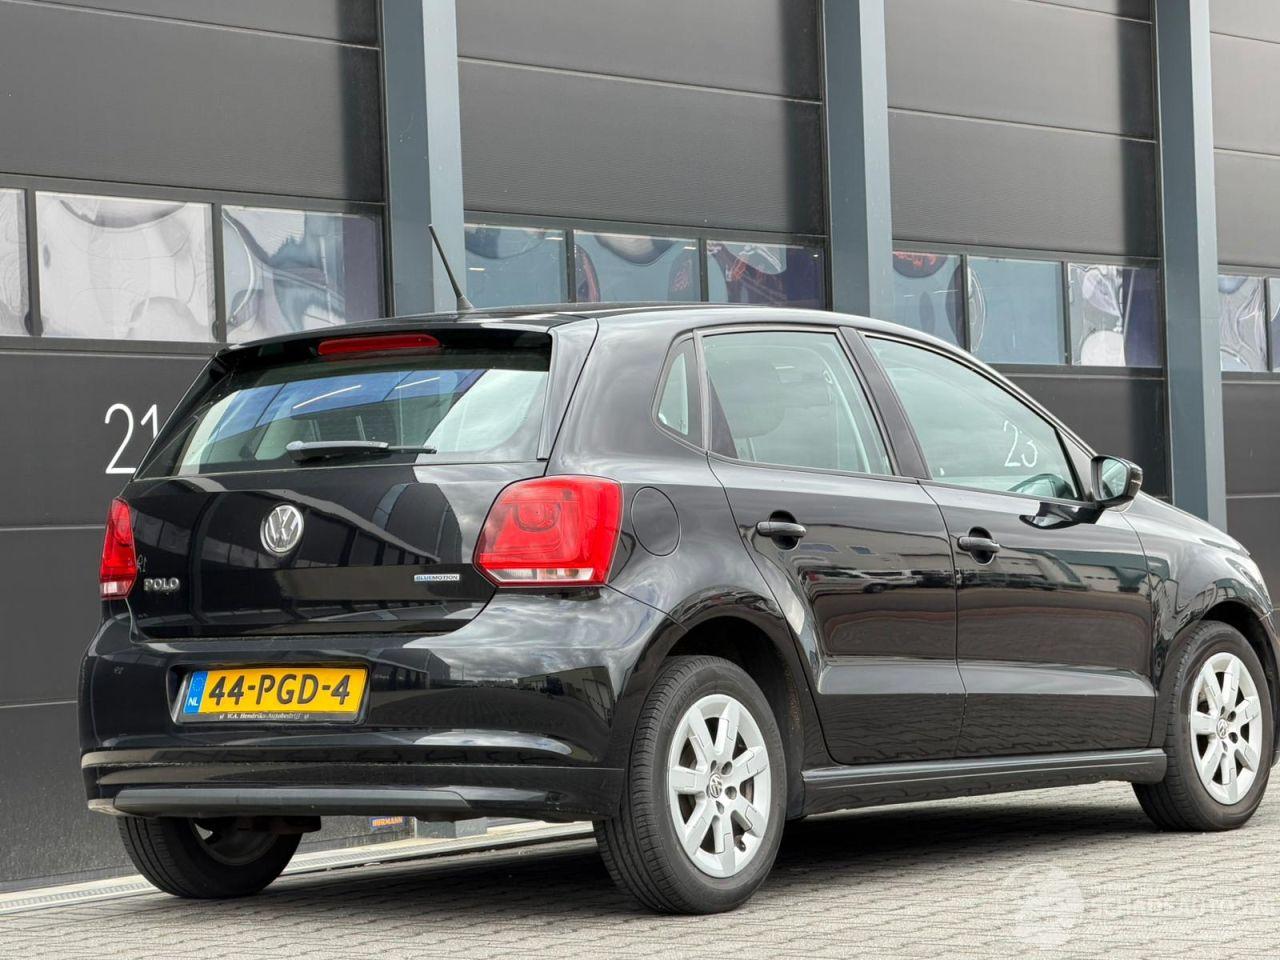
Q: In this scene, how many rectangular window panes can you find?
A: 11